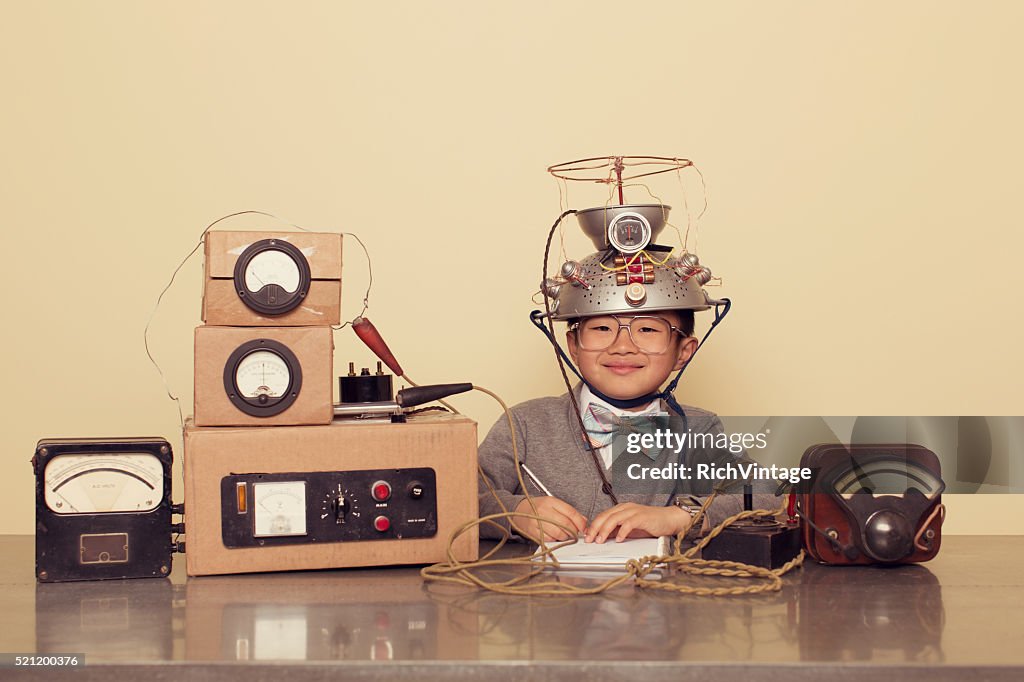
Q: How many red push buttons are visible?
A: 2